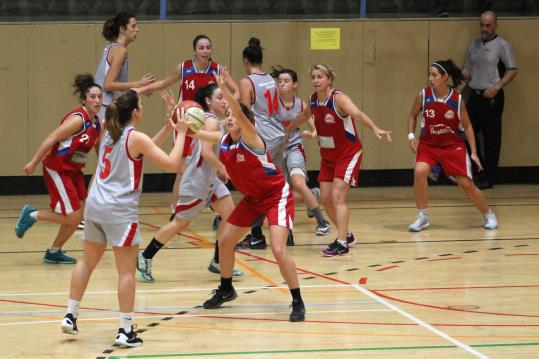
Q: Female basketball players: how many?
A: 10